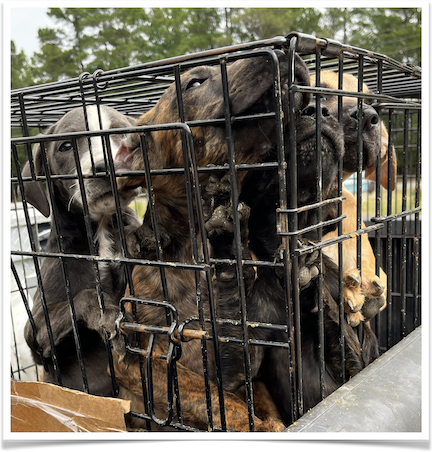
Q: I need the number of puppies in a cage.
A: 4